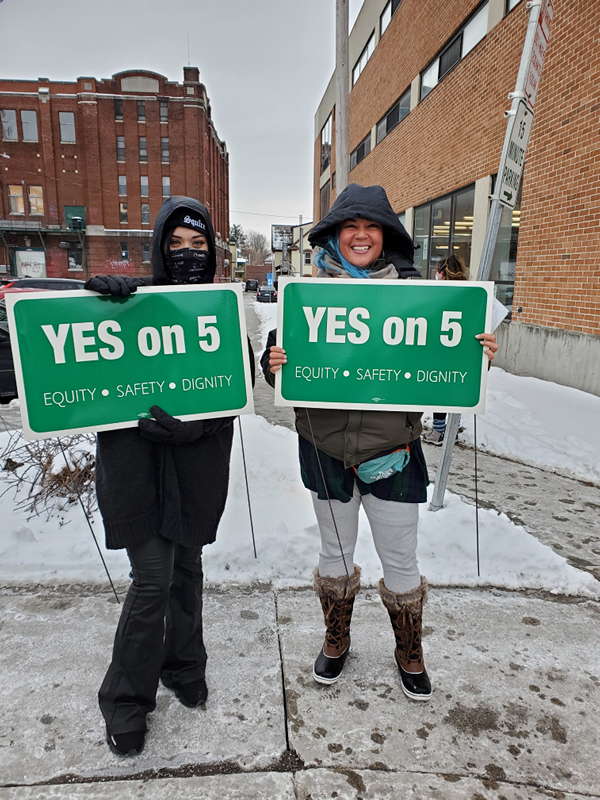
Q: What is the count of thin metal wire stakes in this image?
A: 4